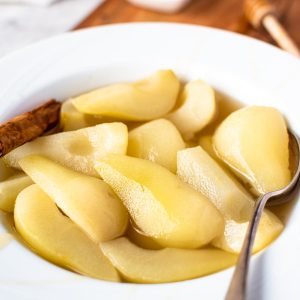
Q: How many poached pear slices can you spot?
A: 13